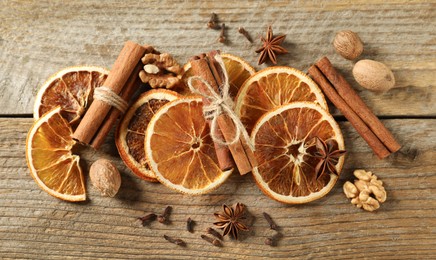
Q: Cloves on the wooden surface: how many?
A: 11